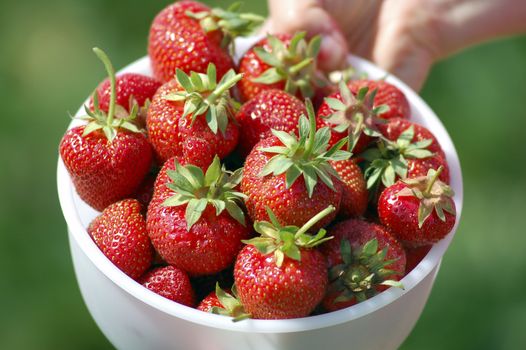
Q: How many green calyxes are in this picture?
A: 12